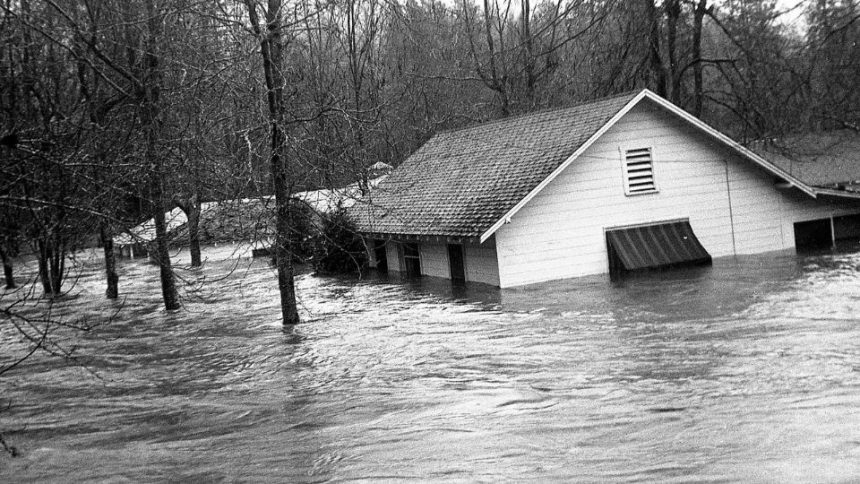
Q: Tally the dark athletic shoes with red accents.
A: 0